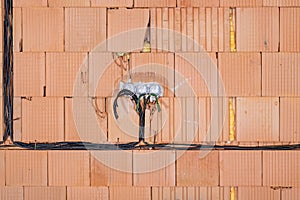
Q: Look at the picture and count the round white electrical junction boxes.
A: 3